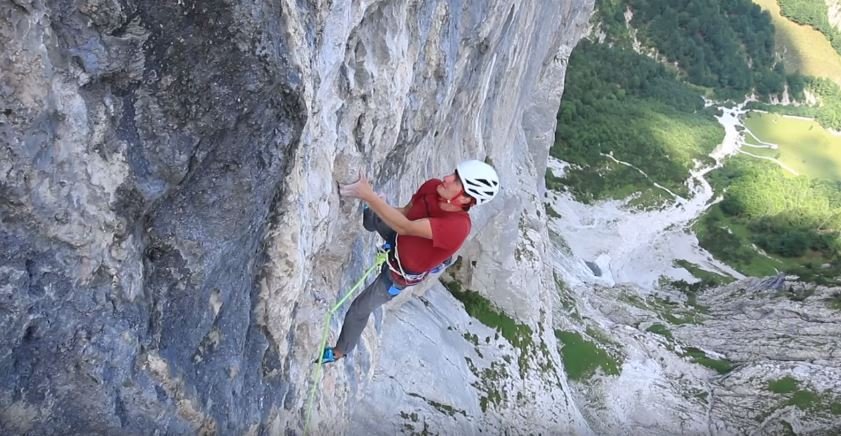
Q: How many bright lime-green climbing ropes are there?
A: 1